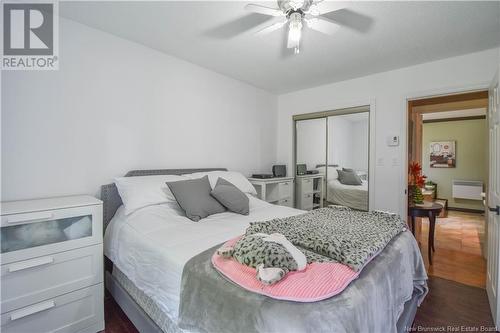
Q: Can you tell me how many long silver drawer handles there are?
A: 3